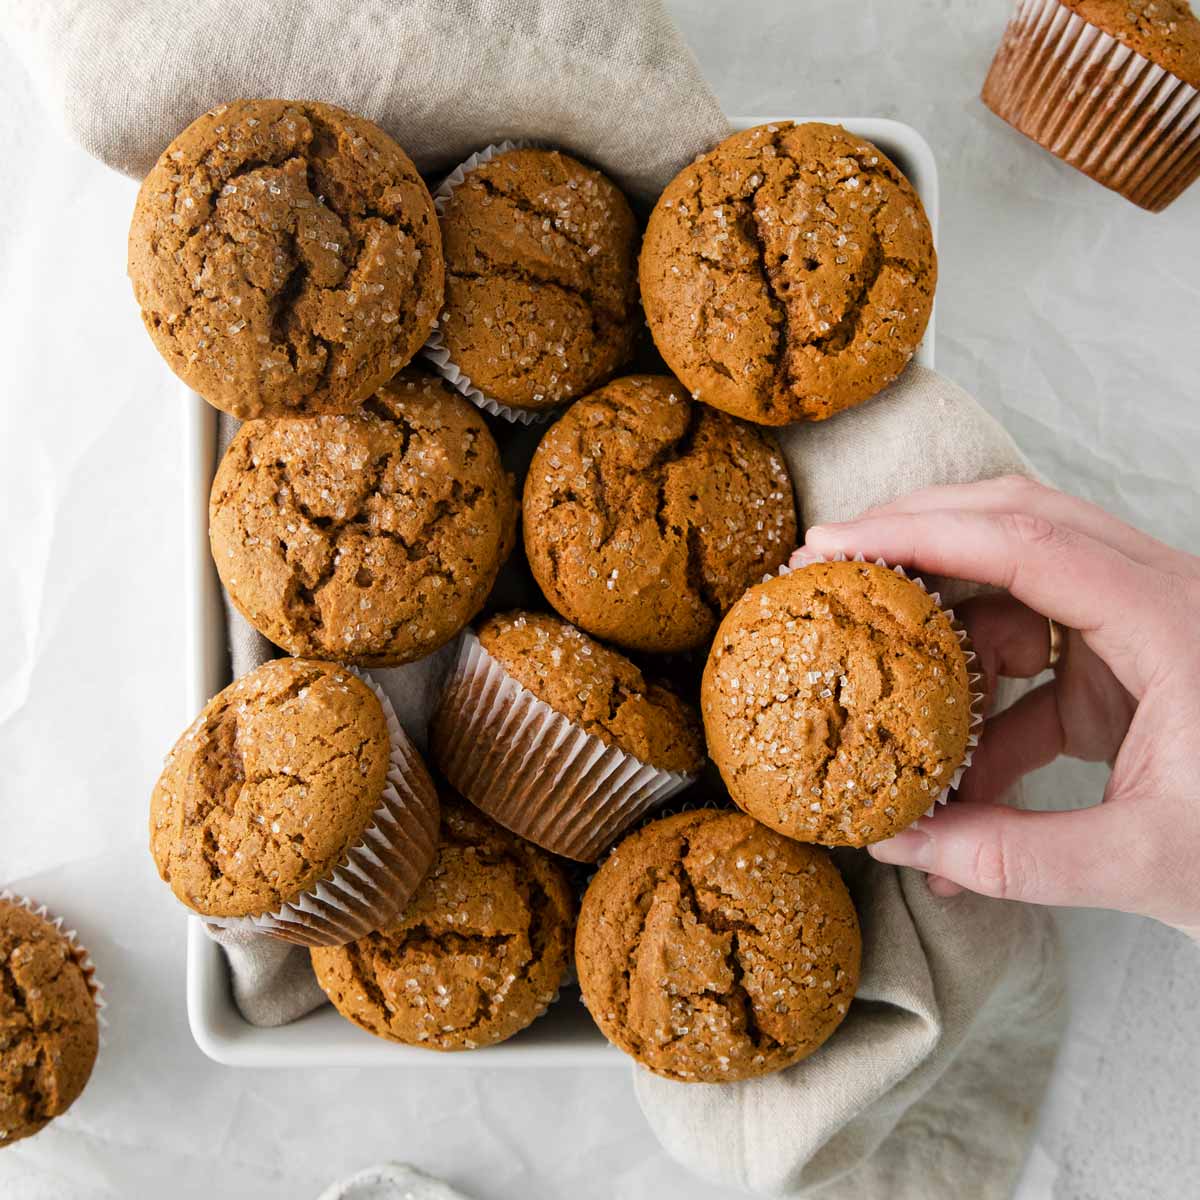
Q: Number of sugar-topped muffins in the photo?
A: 12